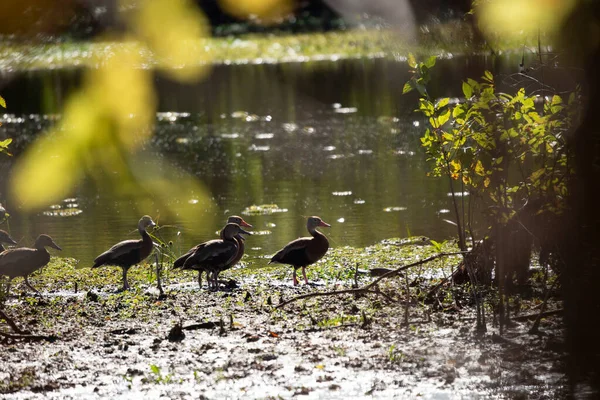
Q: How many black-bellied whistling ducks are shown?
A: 6